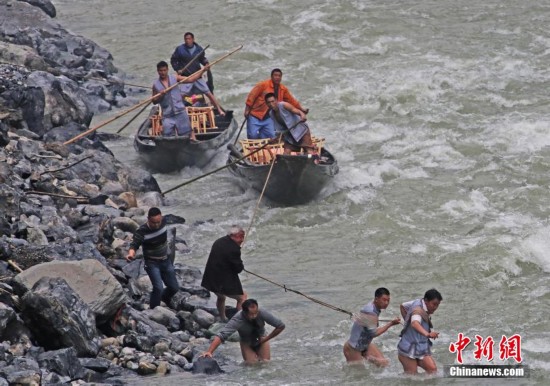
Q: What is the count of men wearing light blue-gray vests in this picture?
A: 4